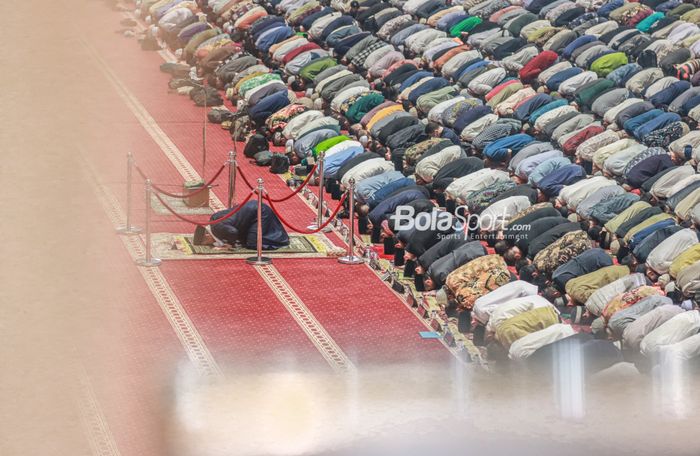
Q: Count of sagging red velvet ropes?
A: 4